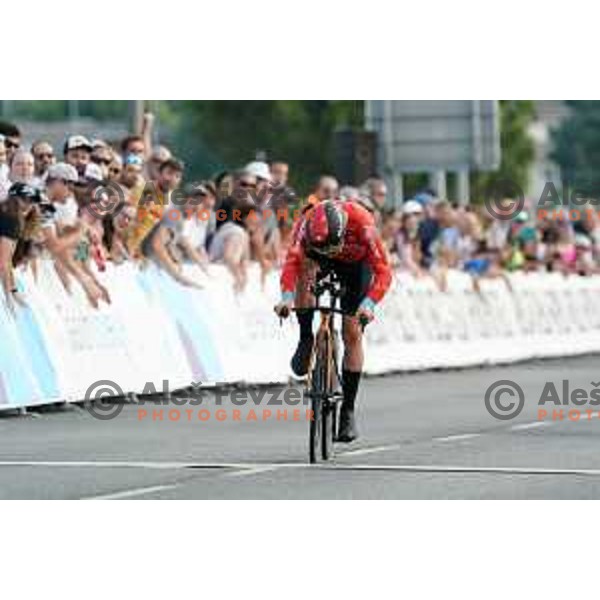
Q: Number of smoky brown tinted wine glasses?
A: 0